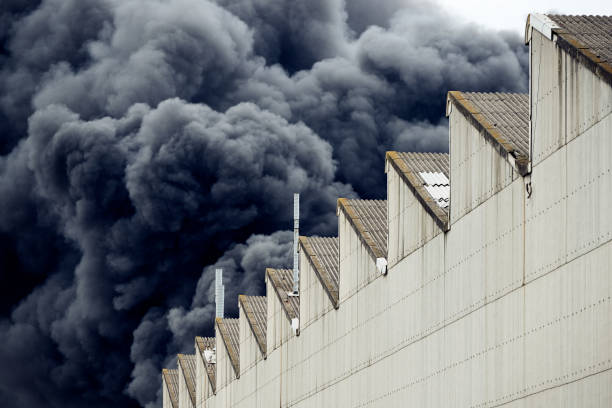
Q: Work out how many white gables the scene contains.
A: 11